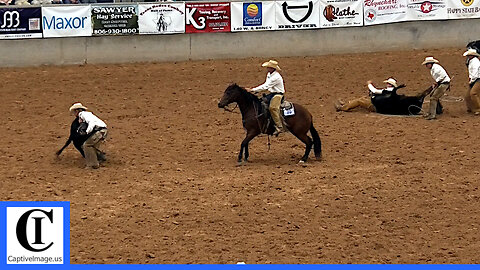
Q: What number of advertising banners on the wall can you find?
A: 11